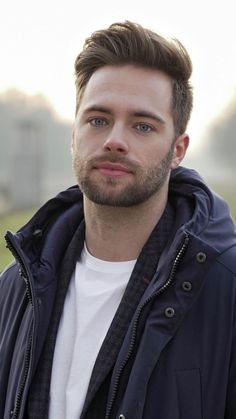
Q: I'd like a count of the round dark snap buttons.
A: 3